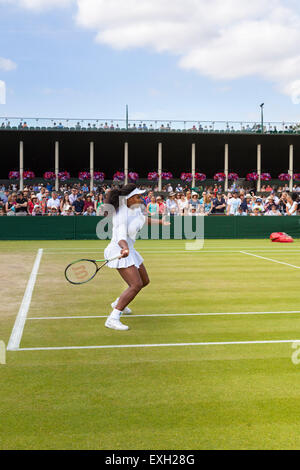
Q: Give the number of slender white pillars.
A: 9